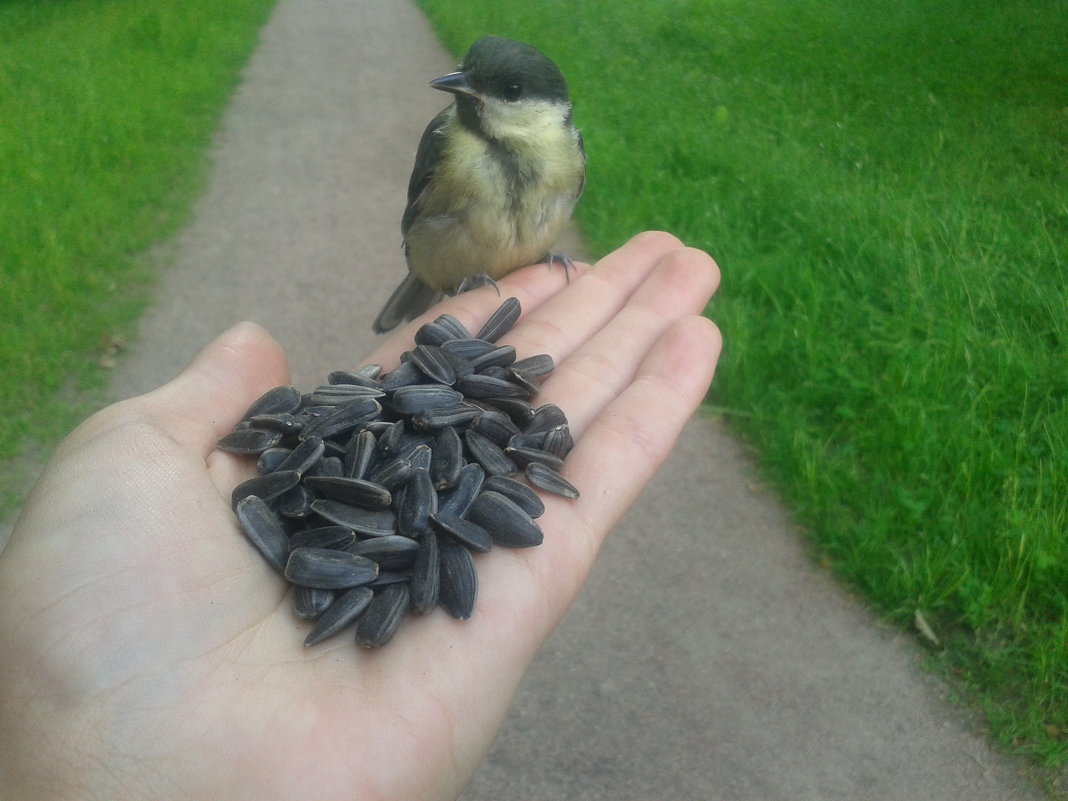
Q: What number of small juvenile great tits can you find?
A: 1